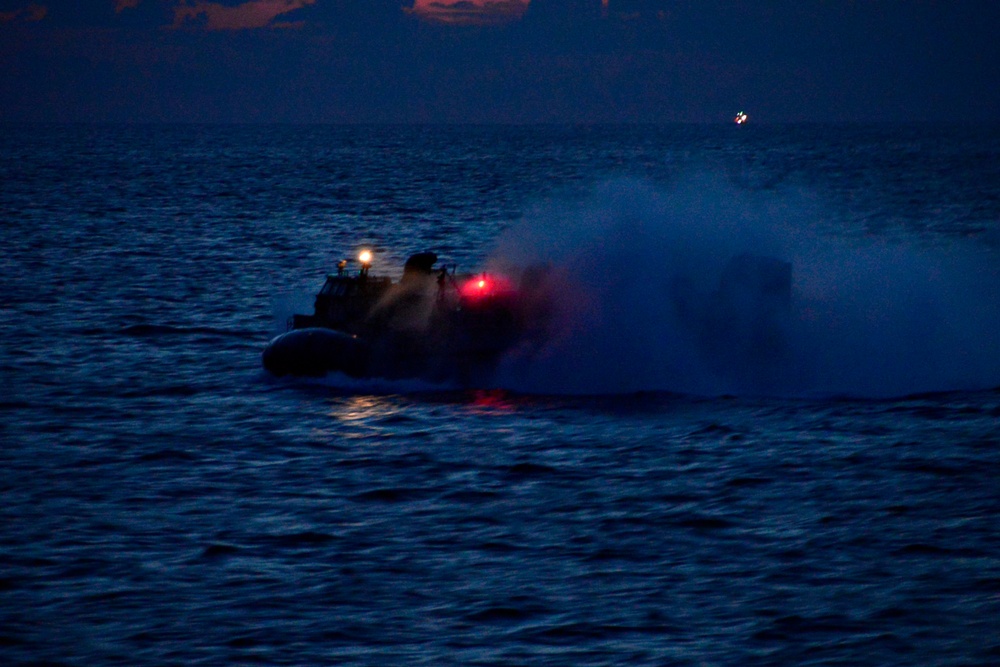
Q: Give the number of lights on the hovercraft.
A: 2